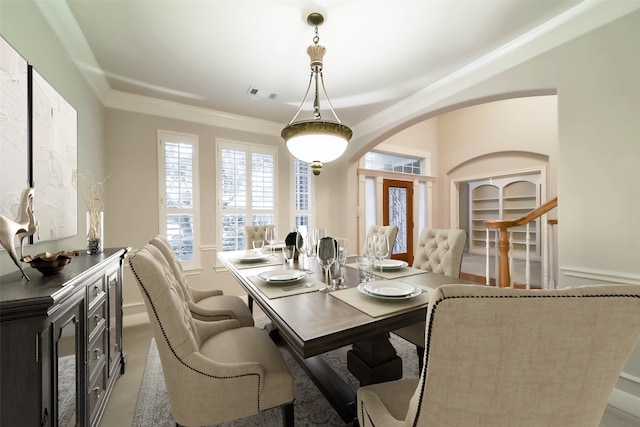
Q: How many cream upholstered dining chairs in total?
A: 6